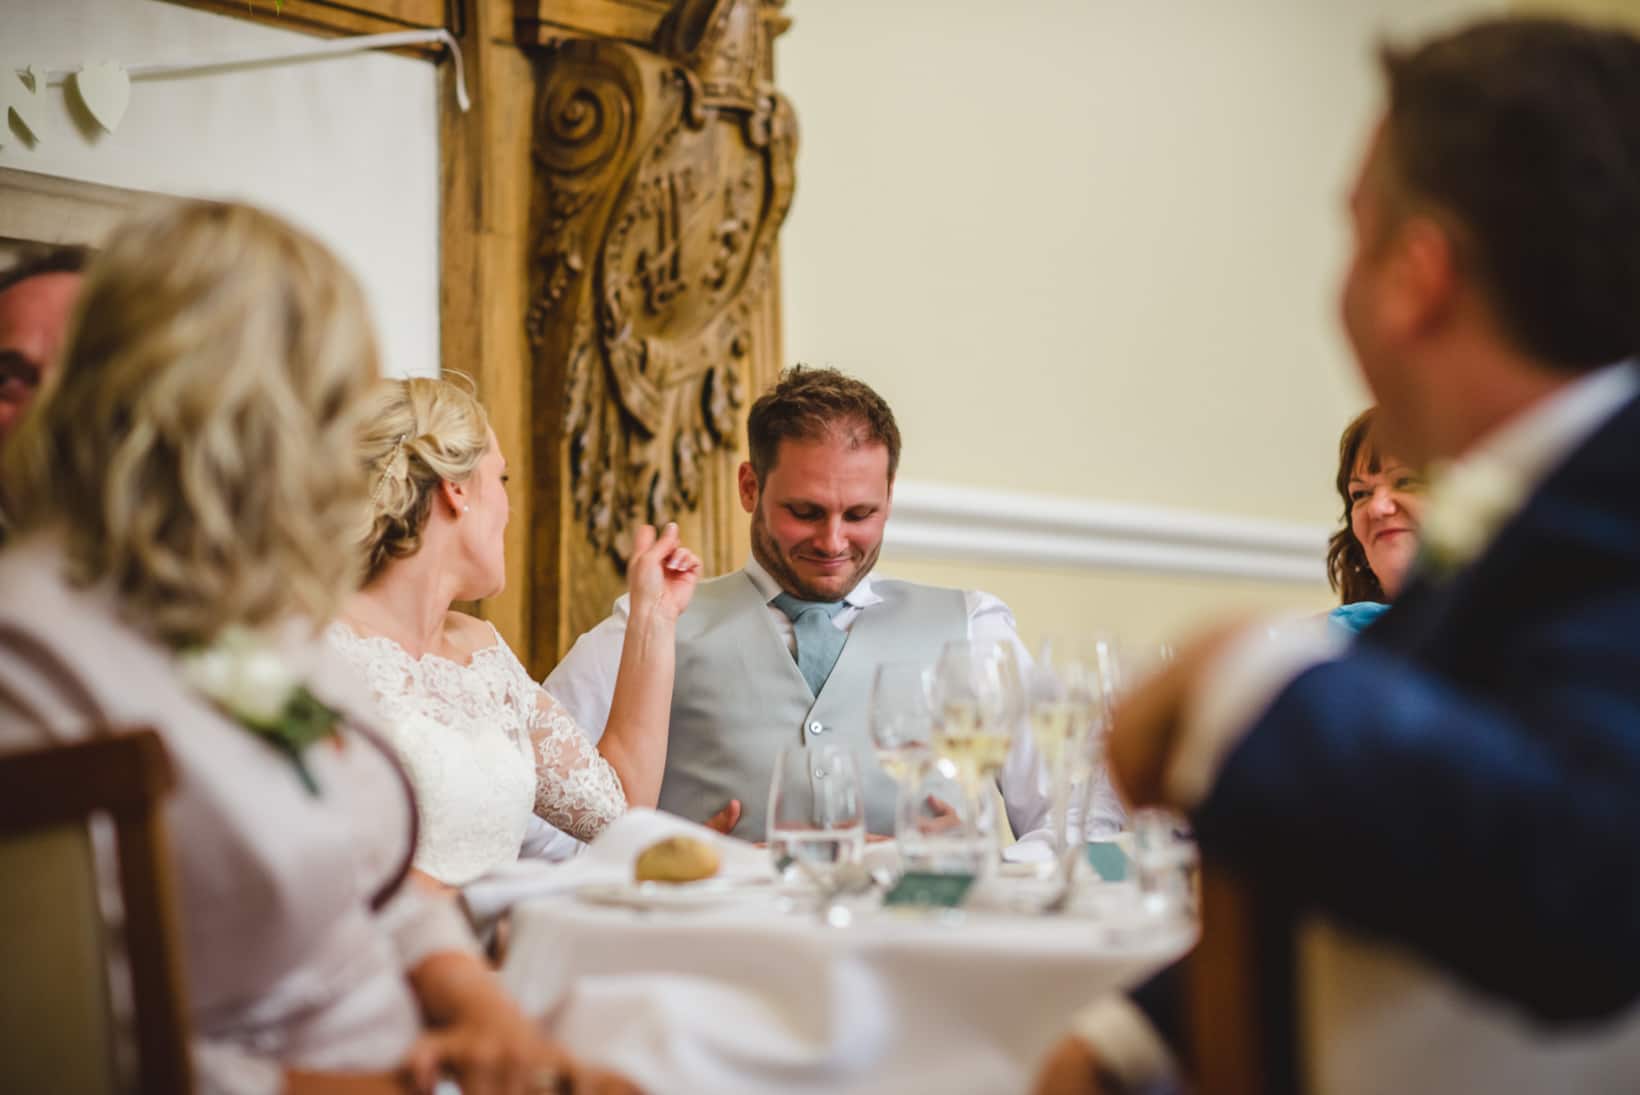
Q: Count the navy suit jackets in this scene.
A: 1